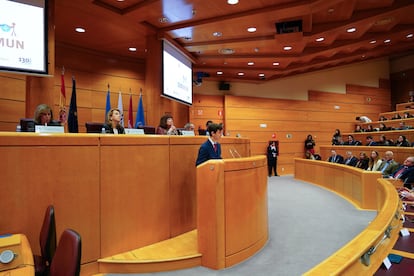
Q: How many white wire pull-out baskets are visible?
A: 0